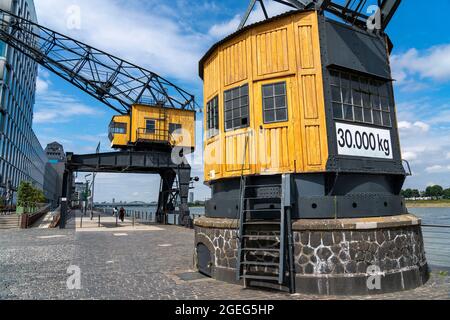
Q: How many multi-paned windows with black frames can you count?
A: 4